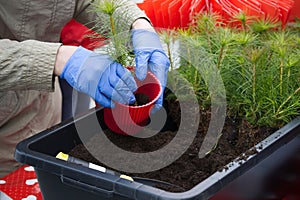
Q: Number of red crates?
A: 0